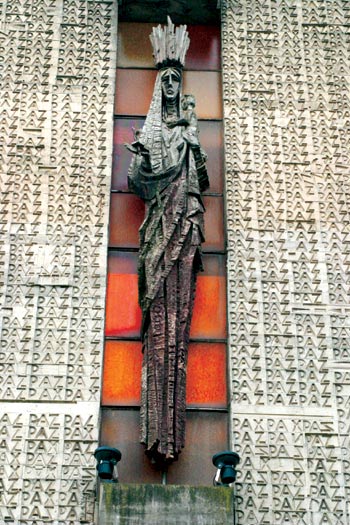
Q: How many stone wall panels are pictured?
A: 2